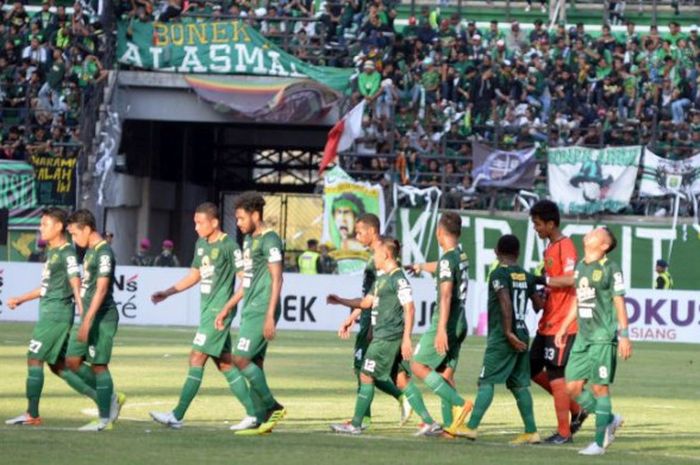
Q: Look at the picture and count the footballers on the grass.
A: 10